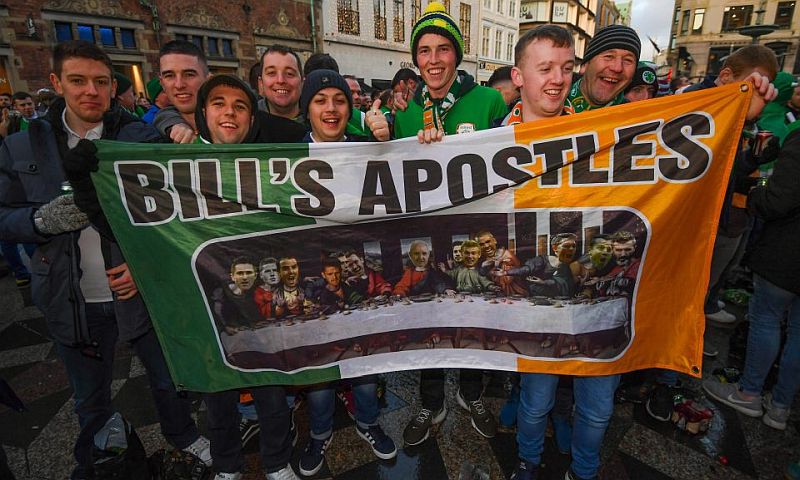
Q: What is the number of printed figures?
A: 13